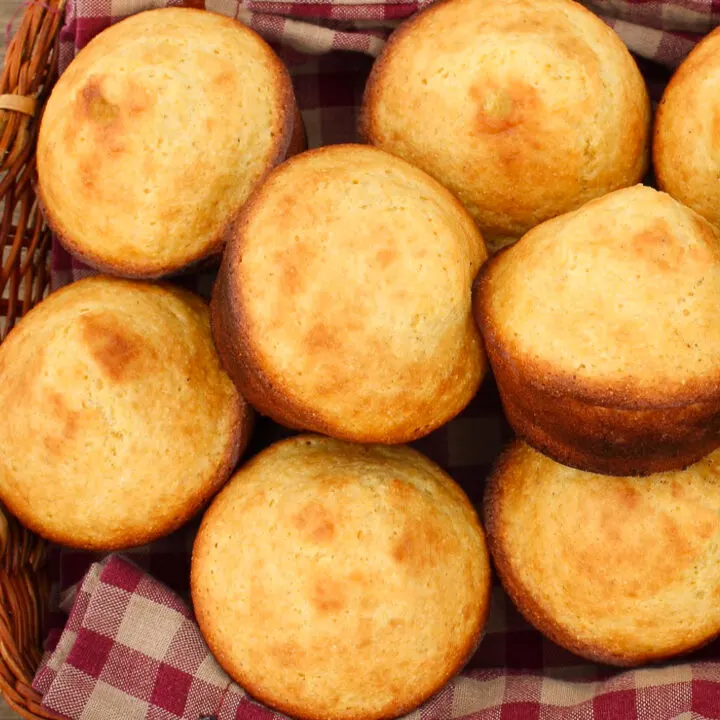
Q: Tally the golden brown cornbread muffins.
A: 8